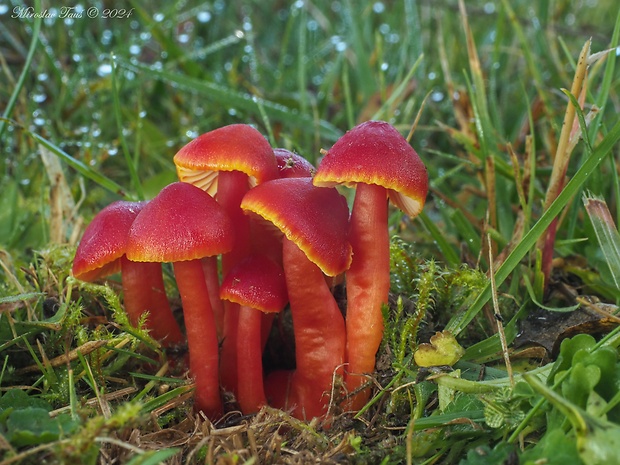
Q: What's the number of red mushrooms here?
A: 7